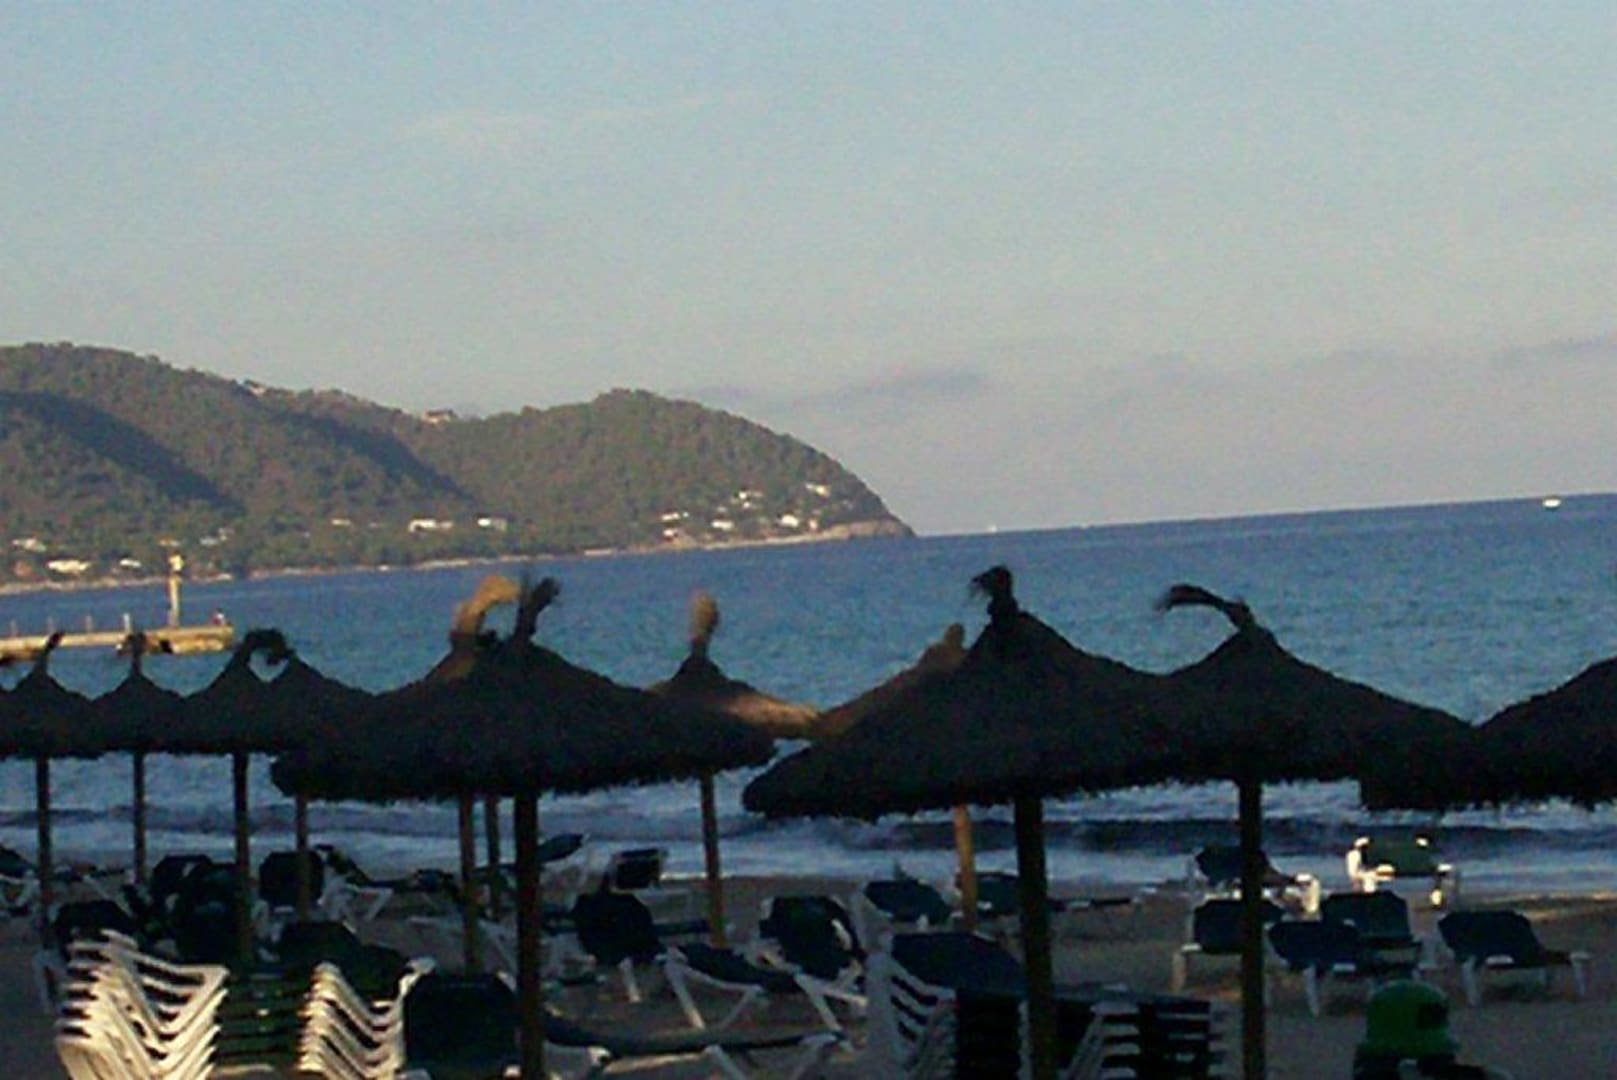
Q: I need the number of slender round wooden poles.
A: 11